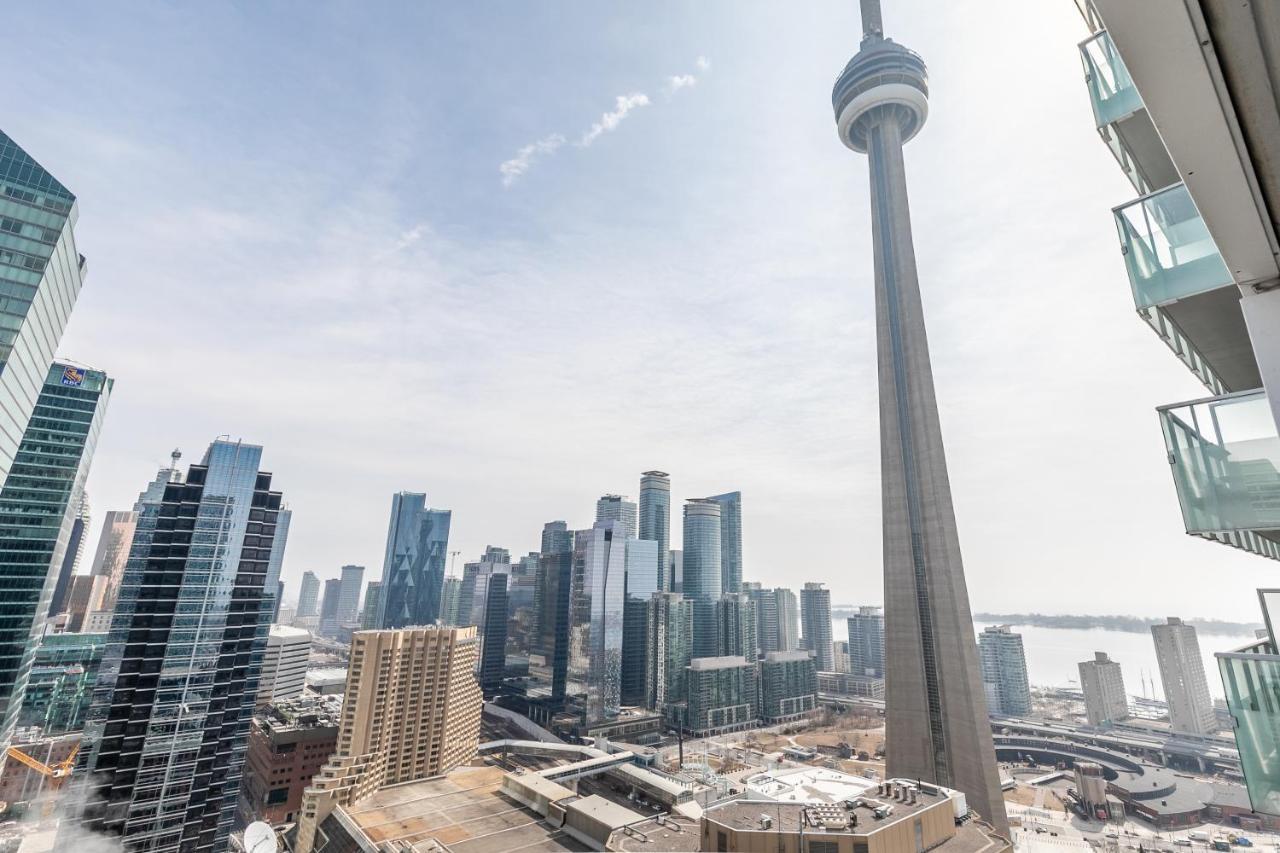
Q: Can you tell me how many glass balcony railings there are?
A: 4